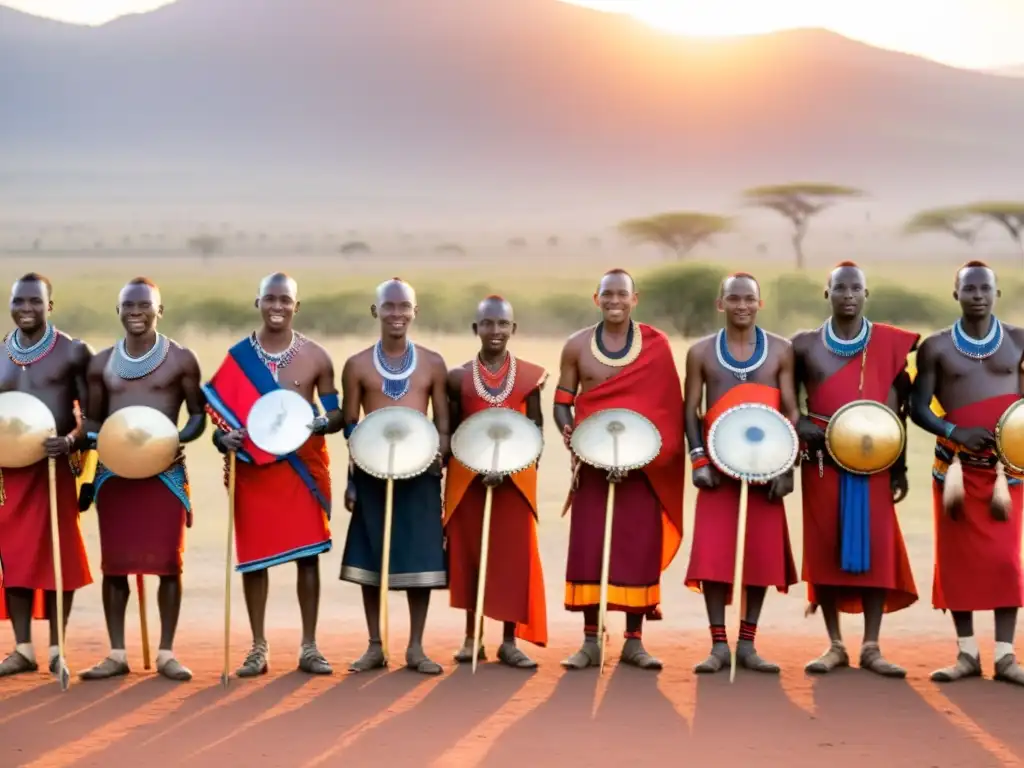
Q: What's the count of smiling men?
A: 7